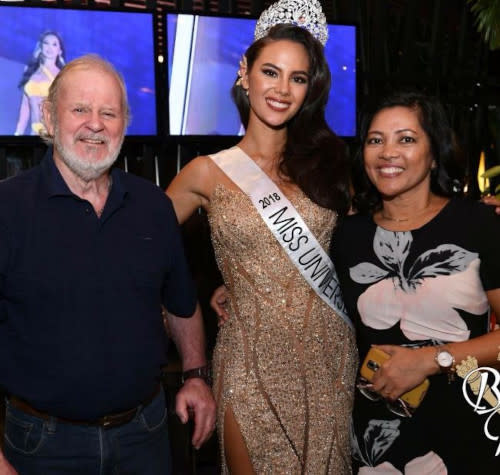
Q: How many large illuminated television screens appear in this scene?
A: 2